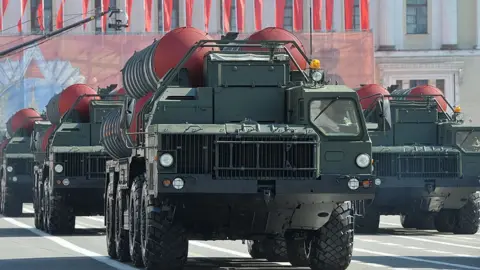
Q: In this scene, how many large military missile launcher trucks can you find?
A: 4